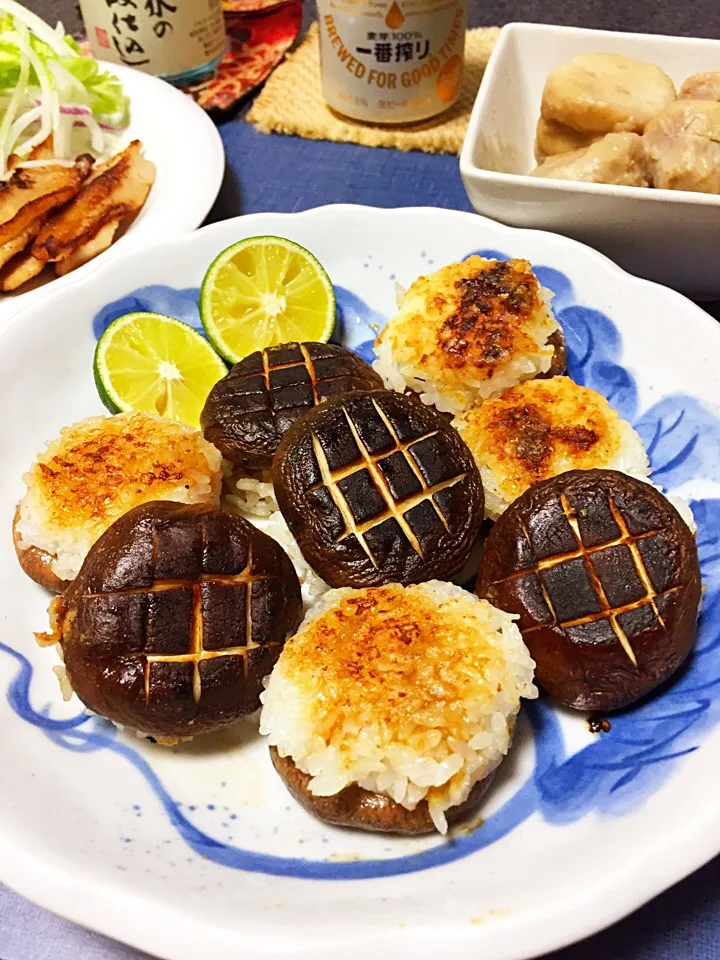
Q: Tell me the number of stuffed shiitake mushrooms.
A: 8